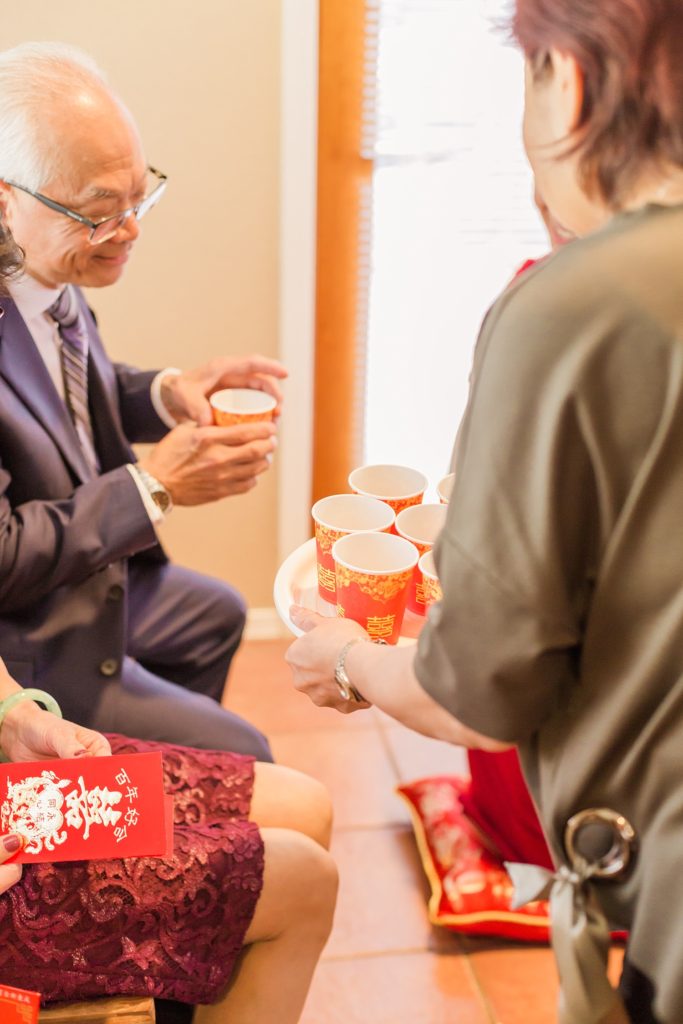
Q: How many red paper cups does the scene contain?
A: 7